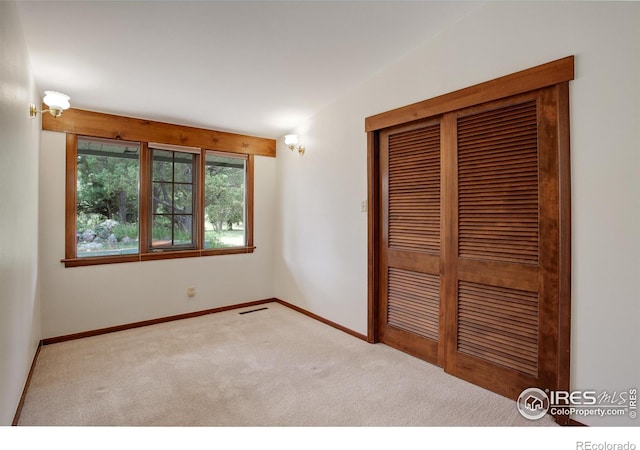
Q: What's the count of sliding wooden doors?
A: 2